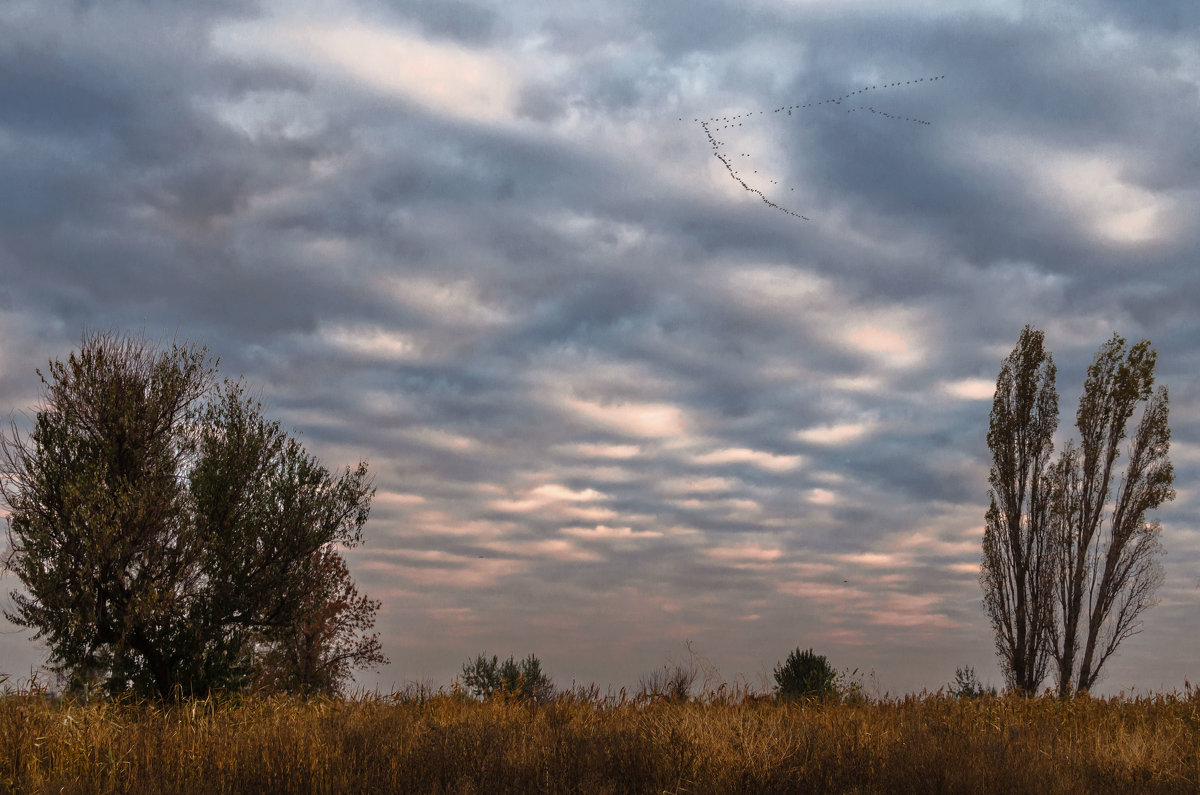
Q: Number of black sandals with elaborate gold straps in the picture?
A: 0